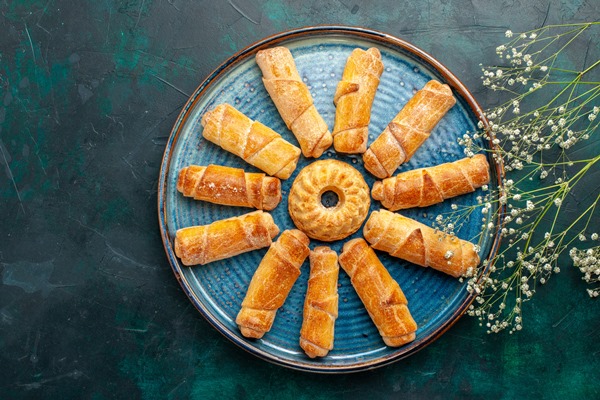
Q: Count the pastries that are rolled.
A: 11